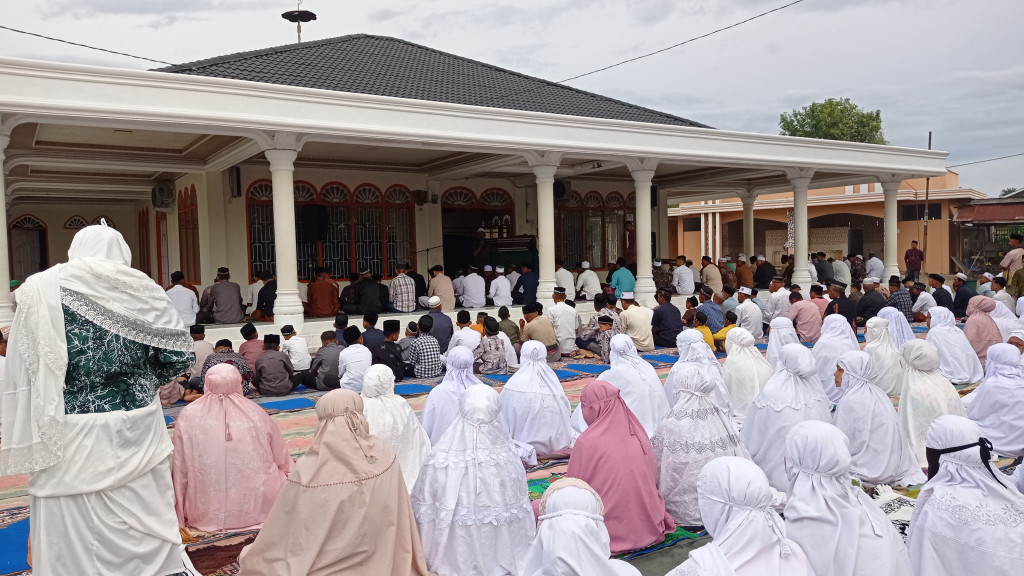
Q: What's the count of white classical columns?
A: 7